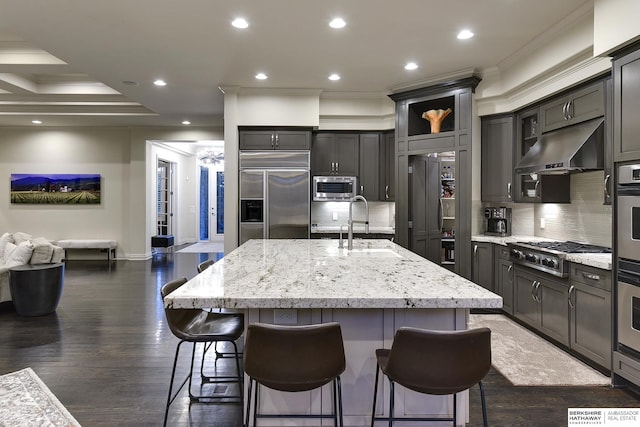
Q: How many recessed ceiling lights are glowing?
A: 9